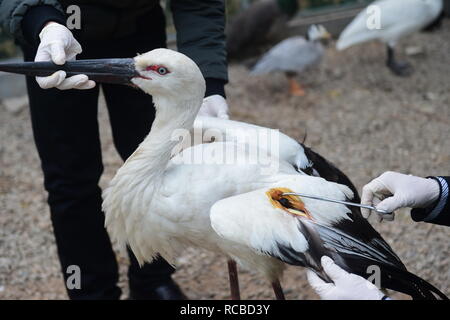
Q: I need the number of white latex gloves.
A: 4